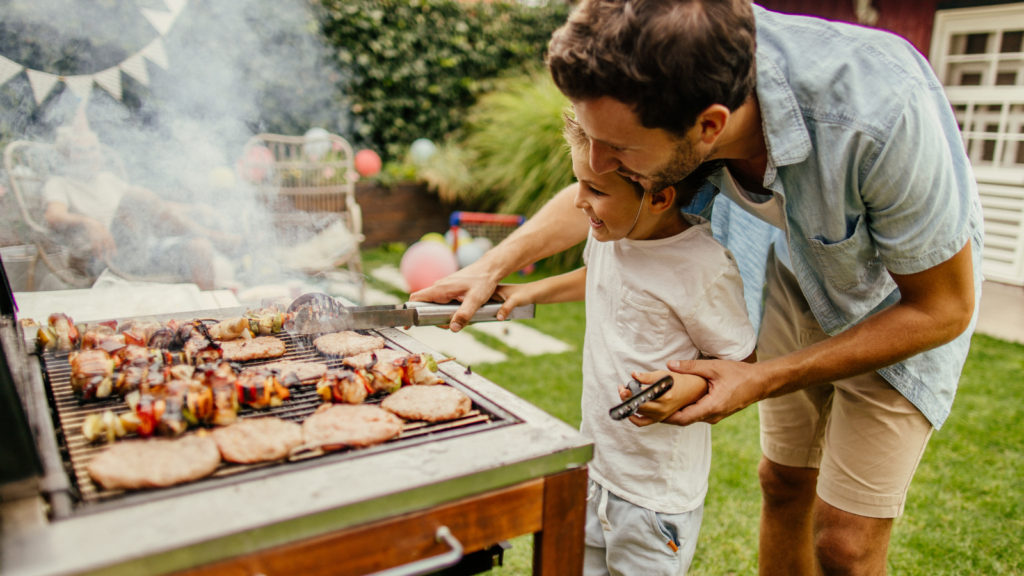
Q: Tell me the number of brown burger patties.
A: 8